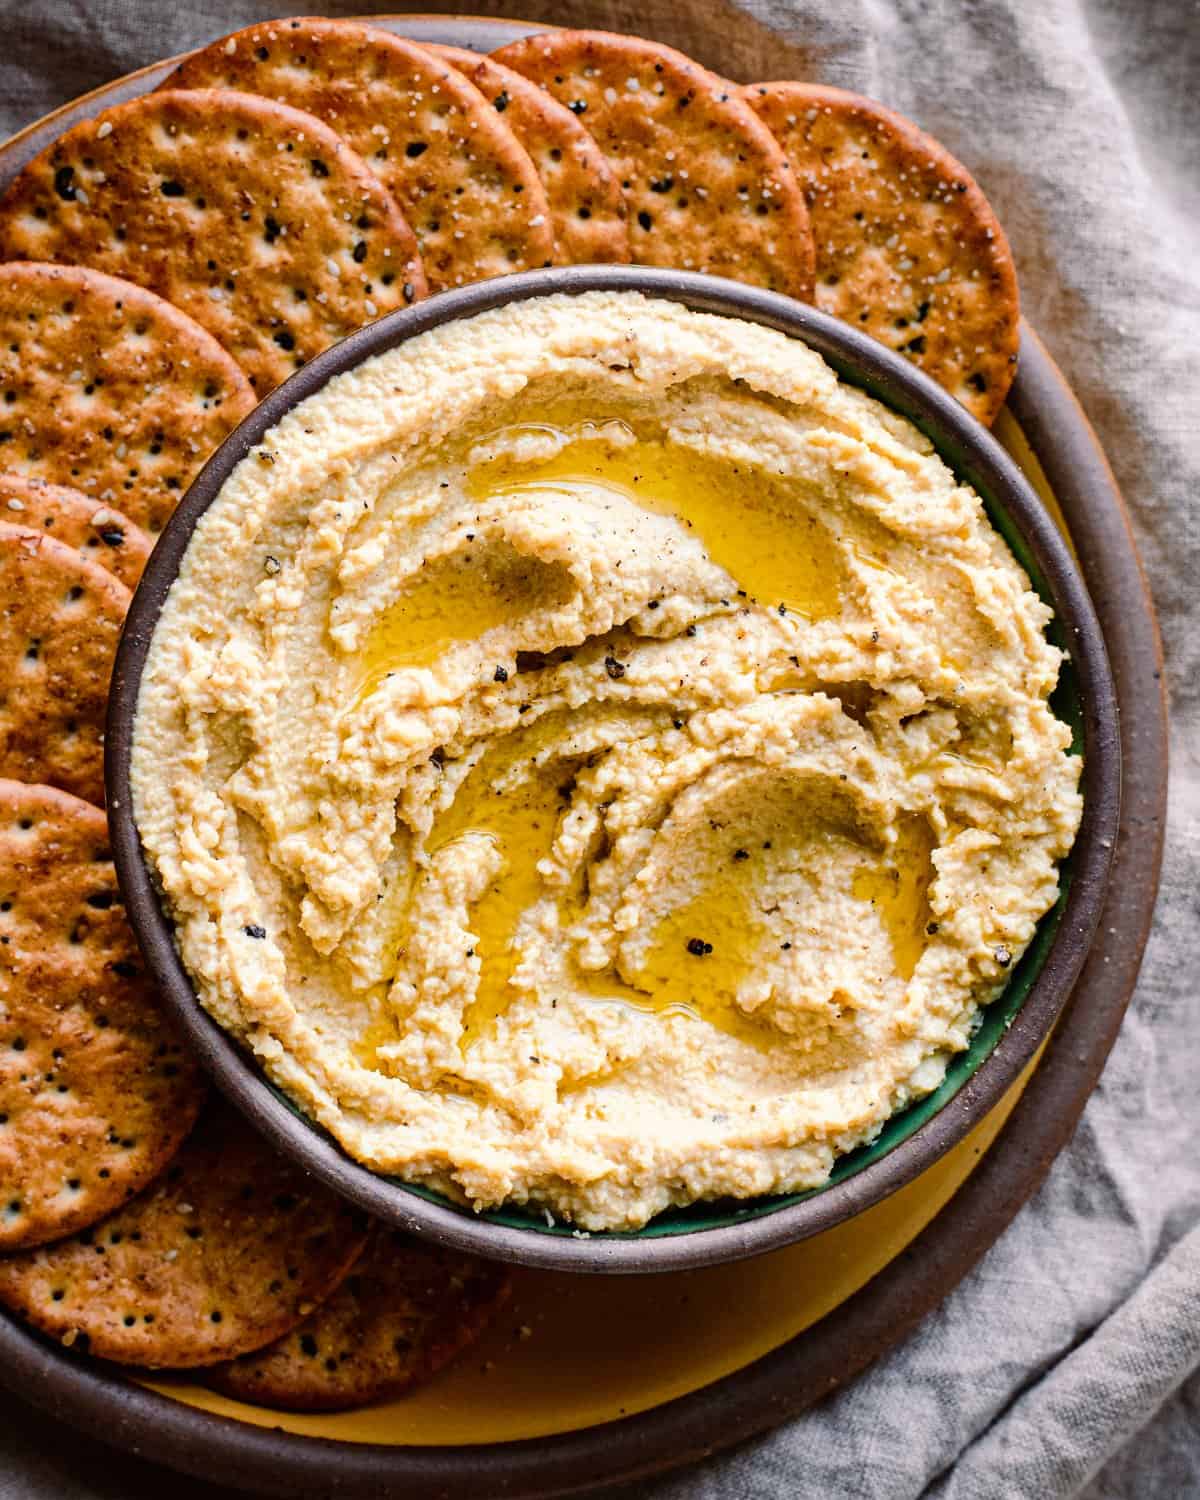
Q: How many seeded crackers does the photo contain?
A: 11